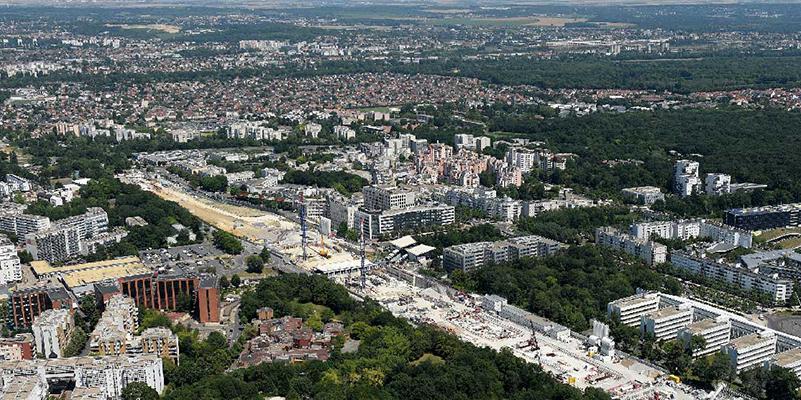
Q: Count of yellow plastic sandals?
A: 0